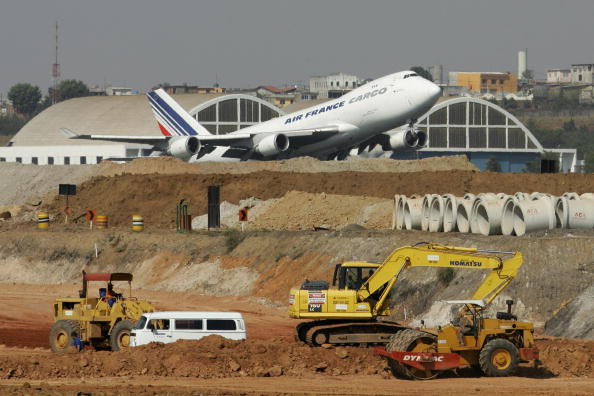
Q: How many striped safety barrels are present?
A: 3